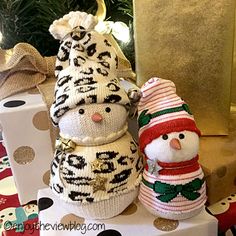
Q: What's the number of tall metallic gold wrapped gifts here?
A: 1